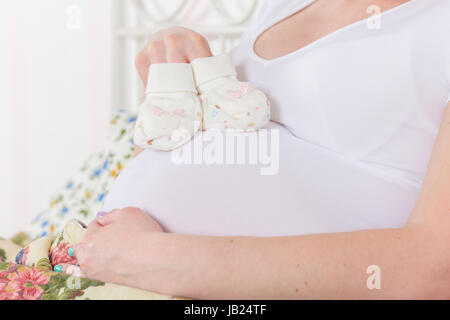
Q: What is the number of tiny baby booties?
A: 2